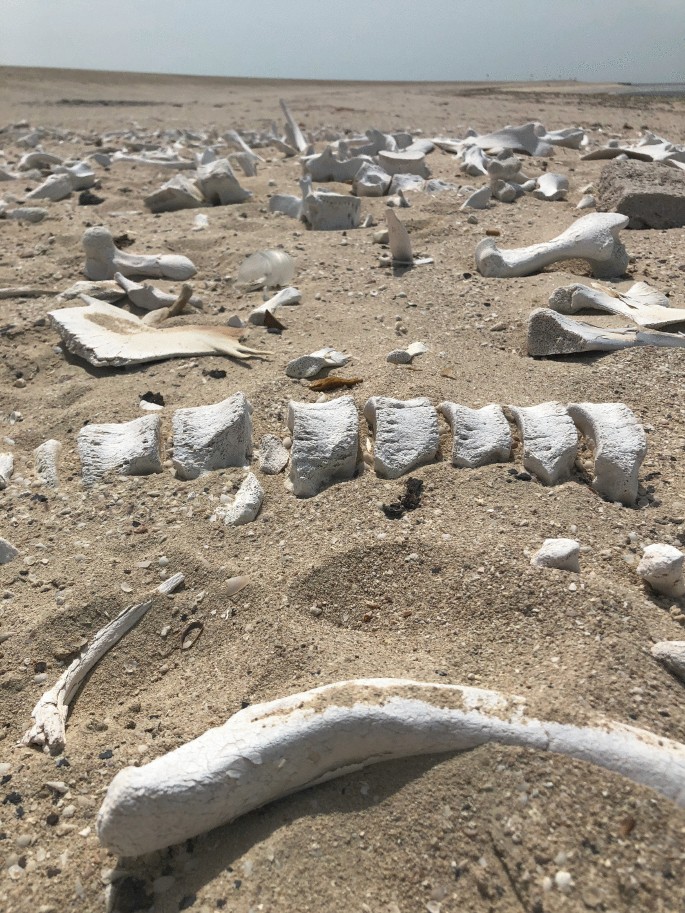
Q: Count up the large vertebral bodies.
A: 7